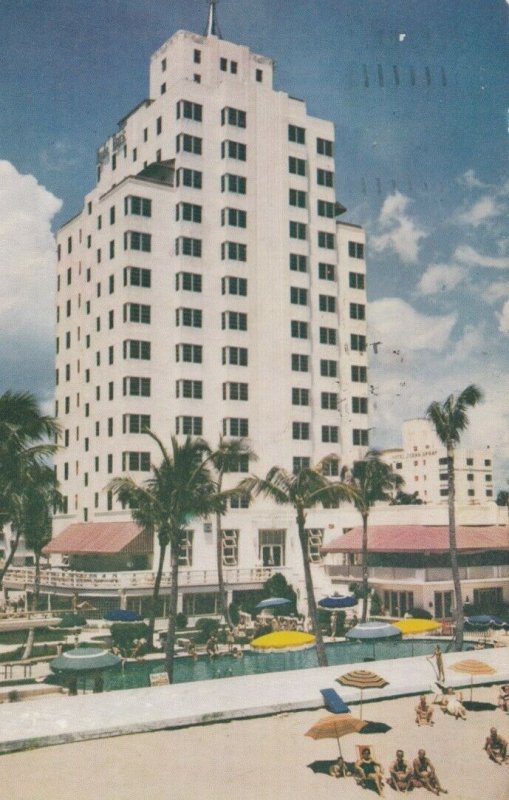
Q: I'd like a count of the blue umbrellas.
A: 6